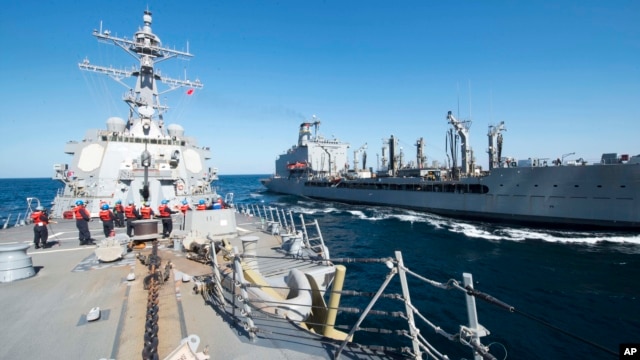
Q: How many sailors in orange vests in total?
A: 10